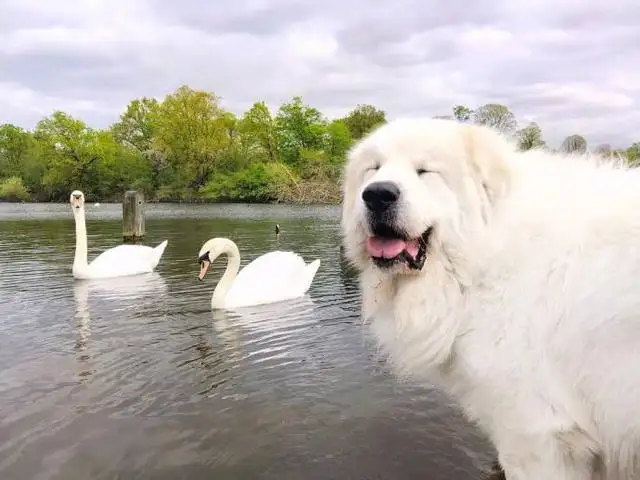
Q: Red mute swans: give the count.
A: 0